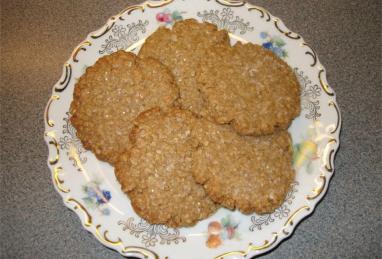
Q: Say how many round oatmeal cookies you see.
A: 5